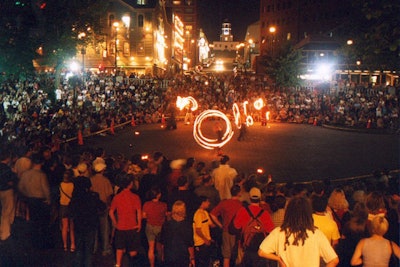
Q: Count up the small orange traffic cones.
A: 6